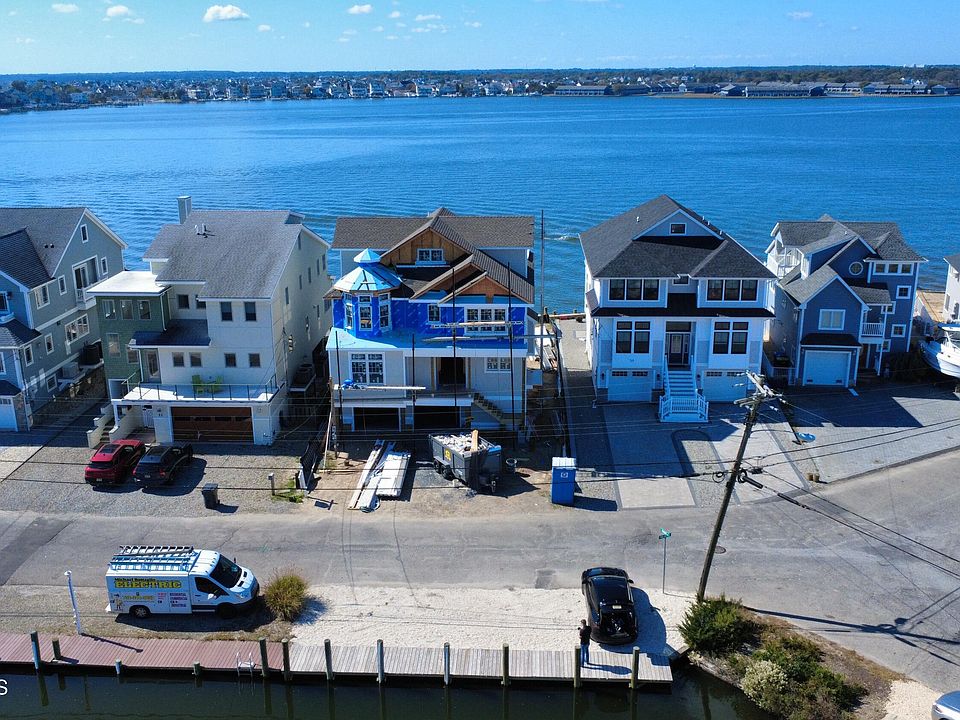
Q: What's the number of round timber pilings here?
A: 12